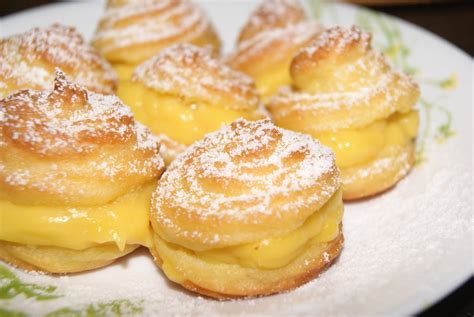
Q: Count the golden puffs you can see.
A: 7